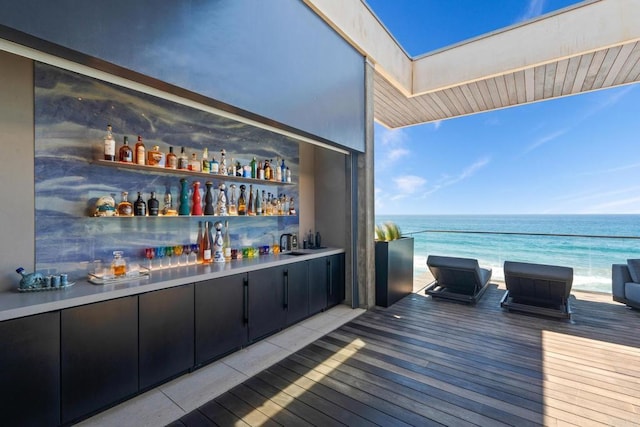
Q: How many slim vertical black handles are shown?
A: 3